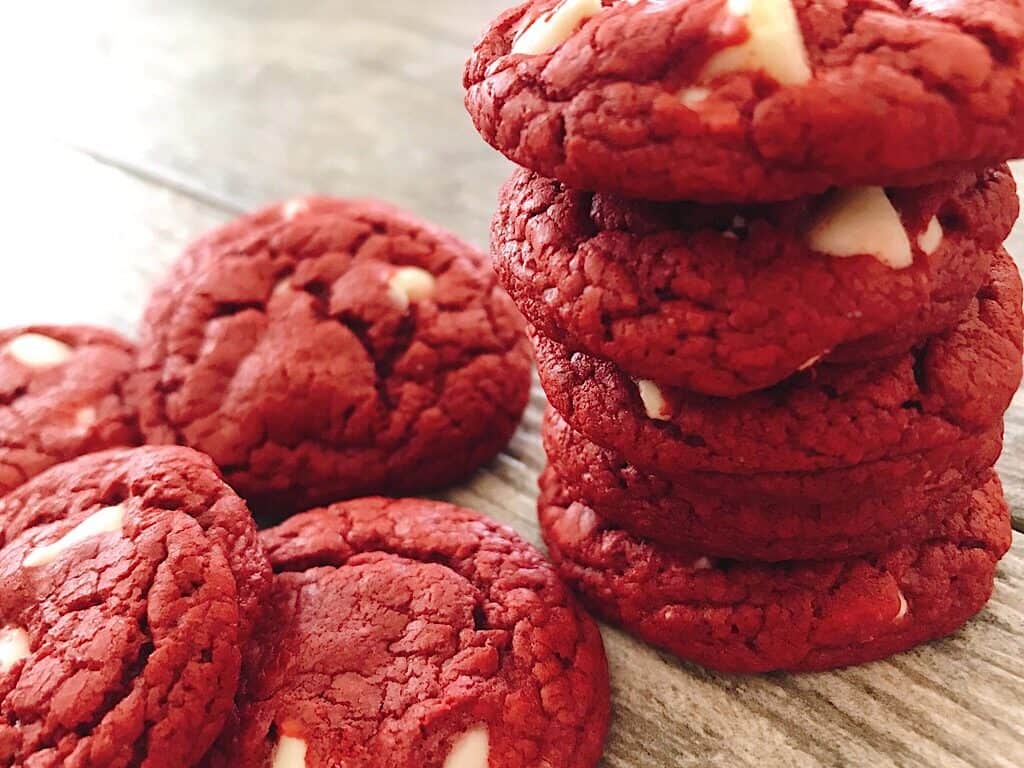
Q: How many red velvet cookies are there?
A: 9